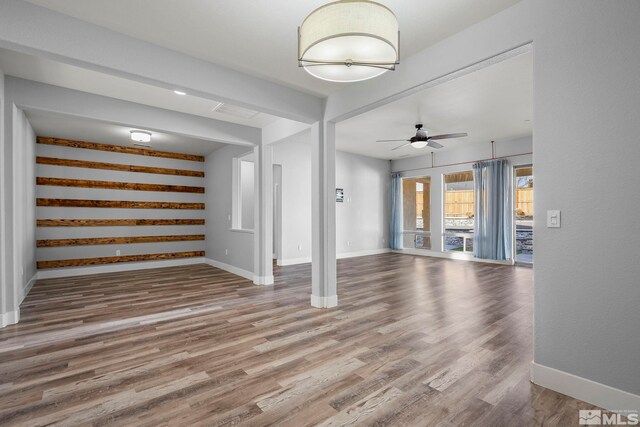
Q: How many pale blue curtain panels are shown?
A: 2